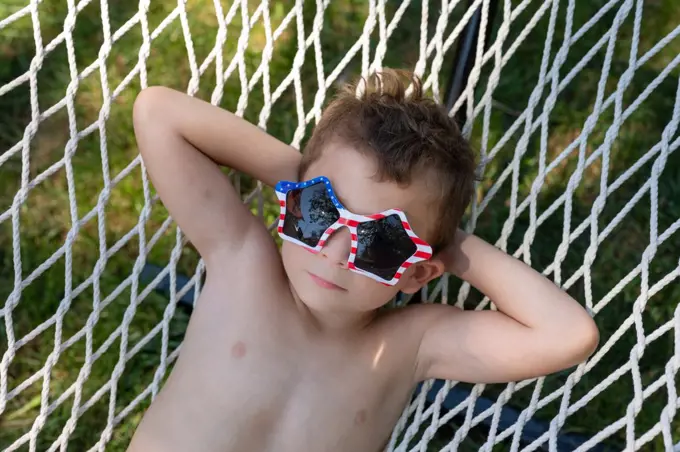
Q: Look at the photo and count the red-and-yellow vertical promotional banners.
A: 0